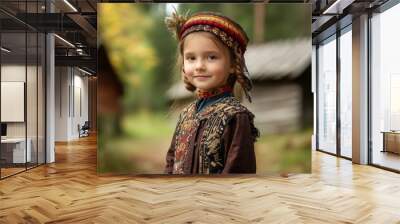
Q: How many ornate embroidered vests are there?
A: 1